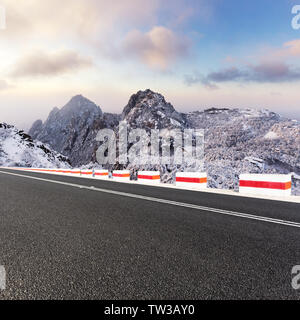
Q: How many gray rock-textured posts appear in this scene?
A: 0